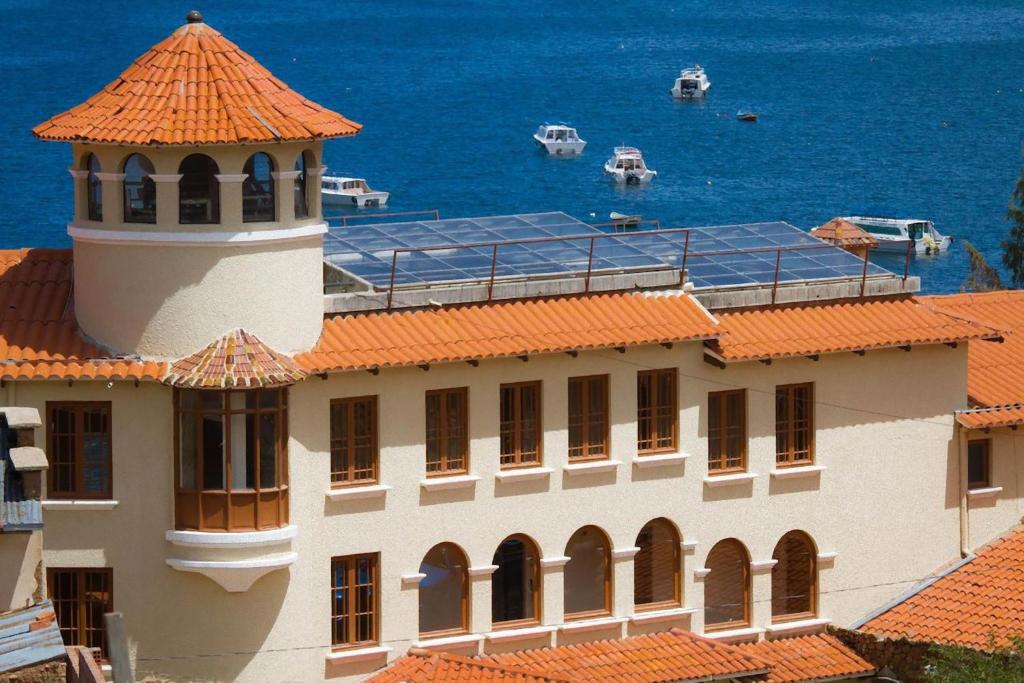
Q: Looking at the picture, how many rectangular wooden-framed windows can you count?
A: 11